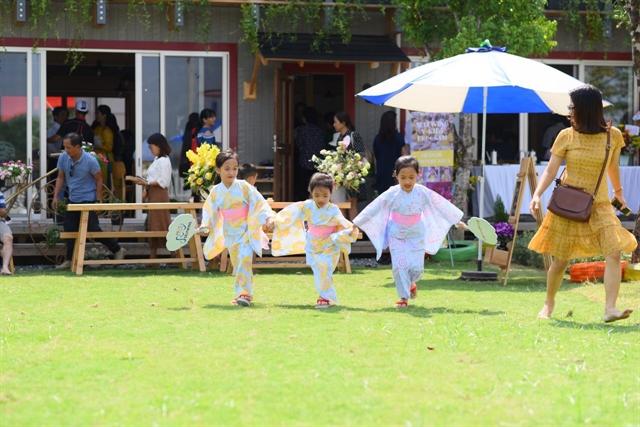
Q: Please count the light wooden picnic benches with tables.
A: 2